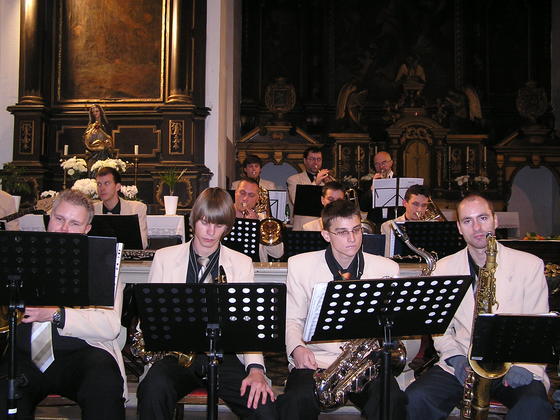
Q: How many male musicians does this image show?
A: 11